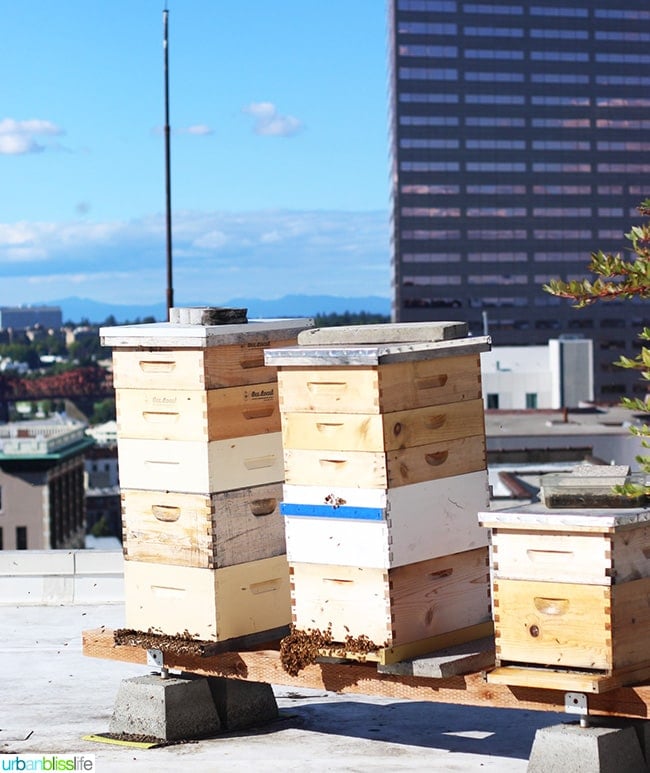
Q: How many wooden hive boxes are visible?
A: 12